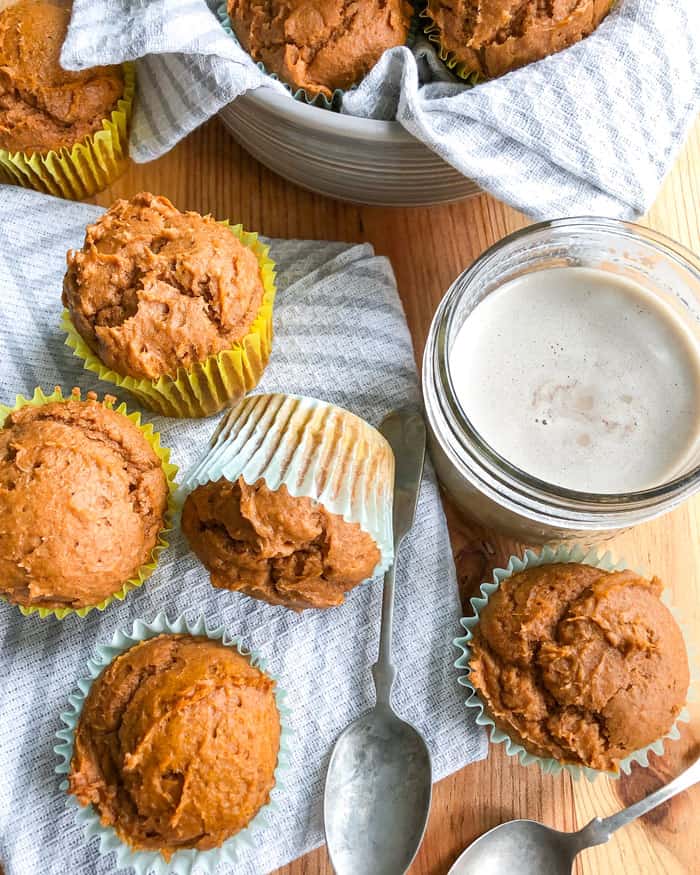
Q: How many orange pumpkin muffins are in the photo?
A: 8